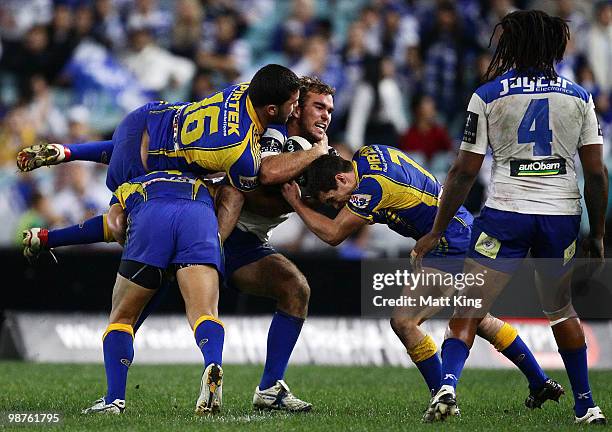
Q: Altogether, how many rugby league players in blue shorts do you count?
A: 5